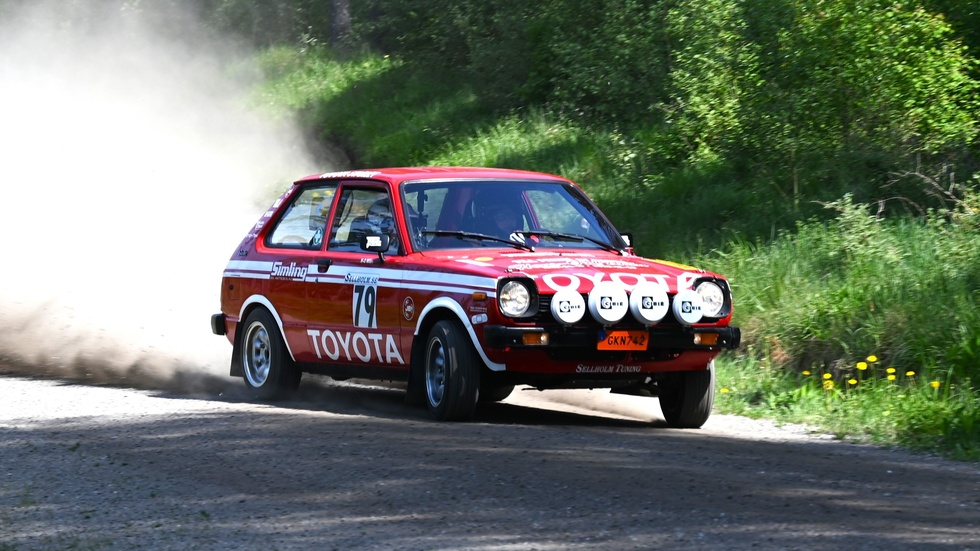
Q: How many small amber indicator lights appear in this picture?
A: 3